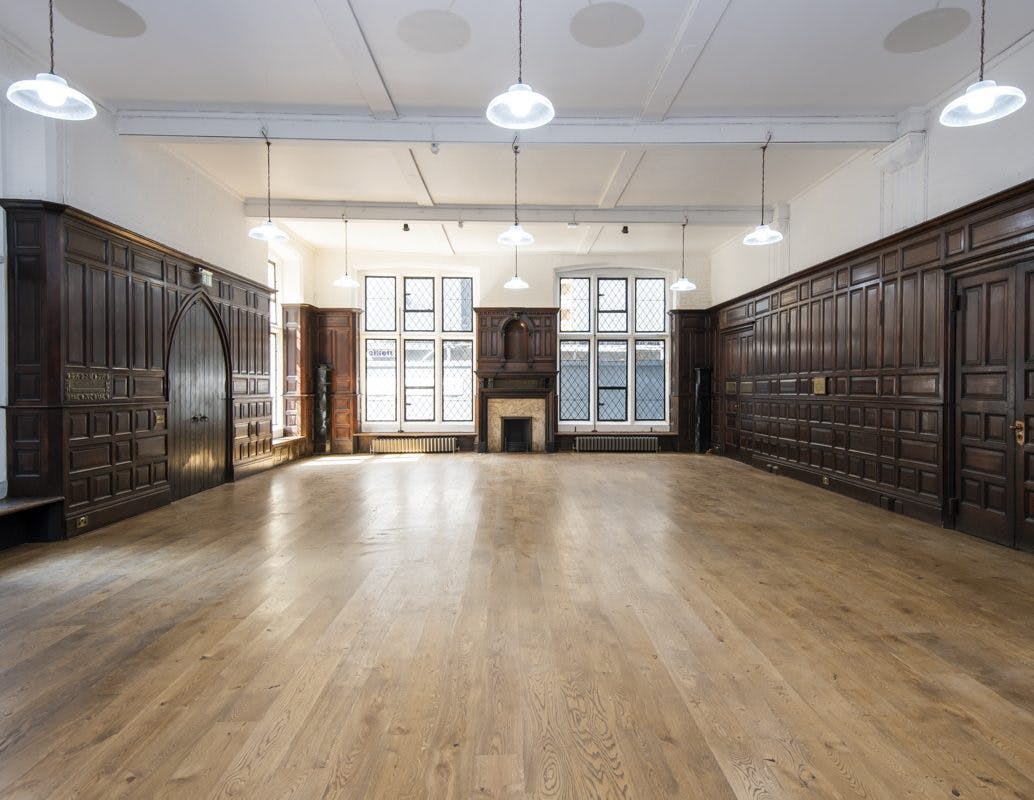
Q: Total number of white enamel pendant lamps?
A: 9